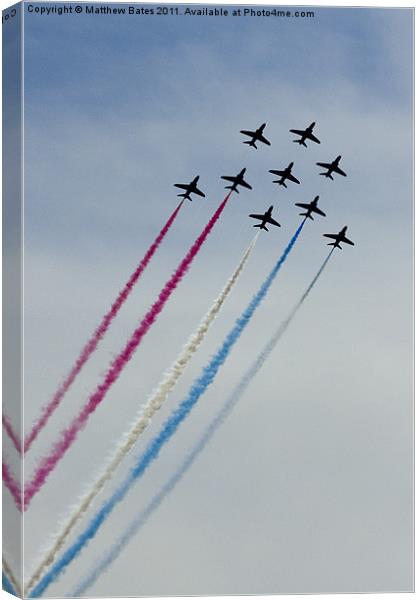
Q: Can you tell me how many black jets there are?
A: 9